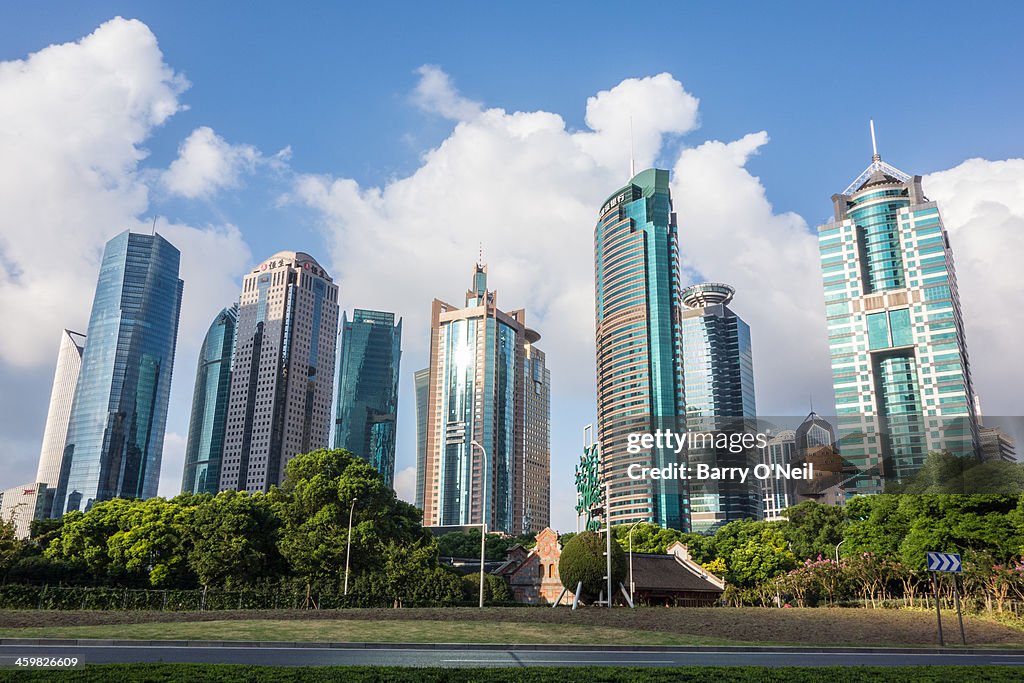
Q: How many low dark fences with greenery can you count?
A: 1